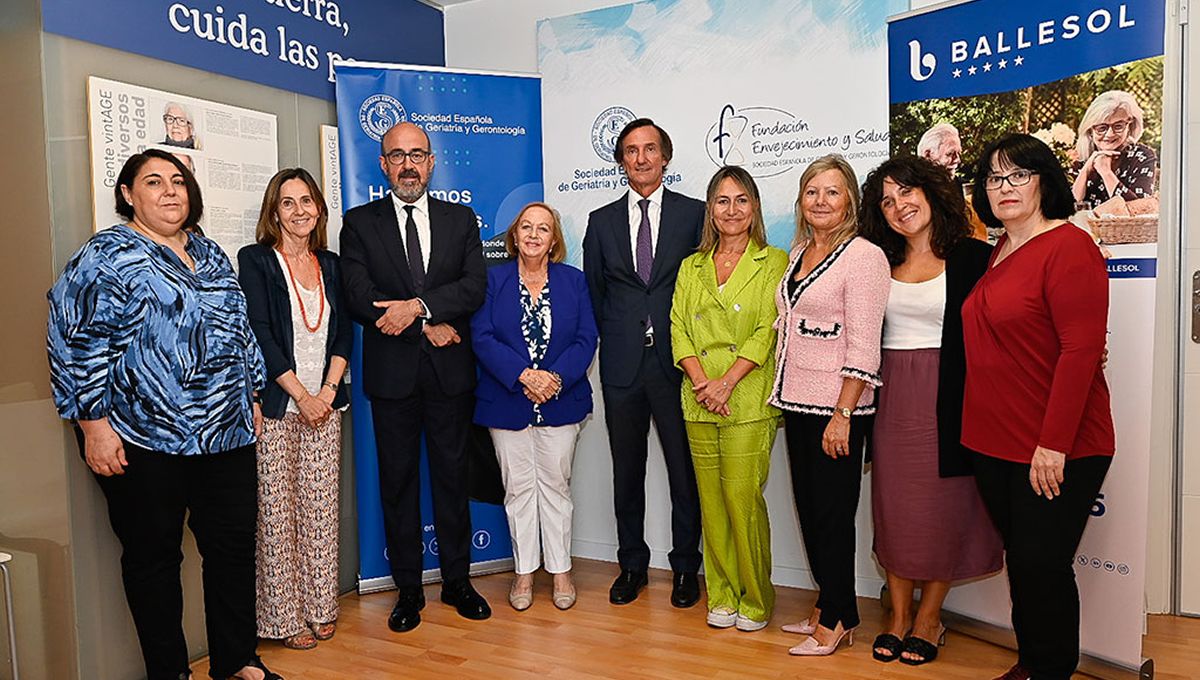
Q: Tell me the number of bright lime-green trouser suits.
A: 1